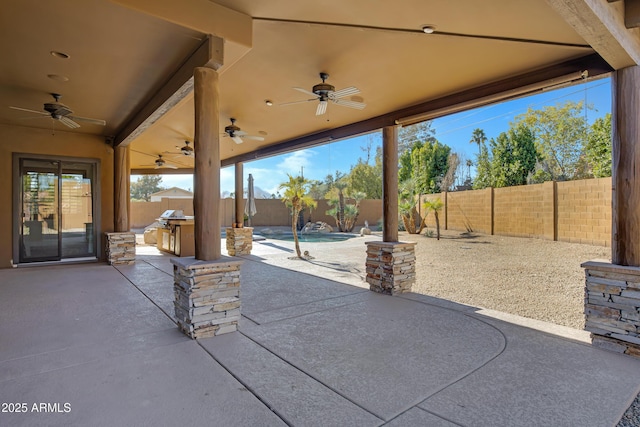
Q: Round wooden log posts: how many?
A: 5